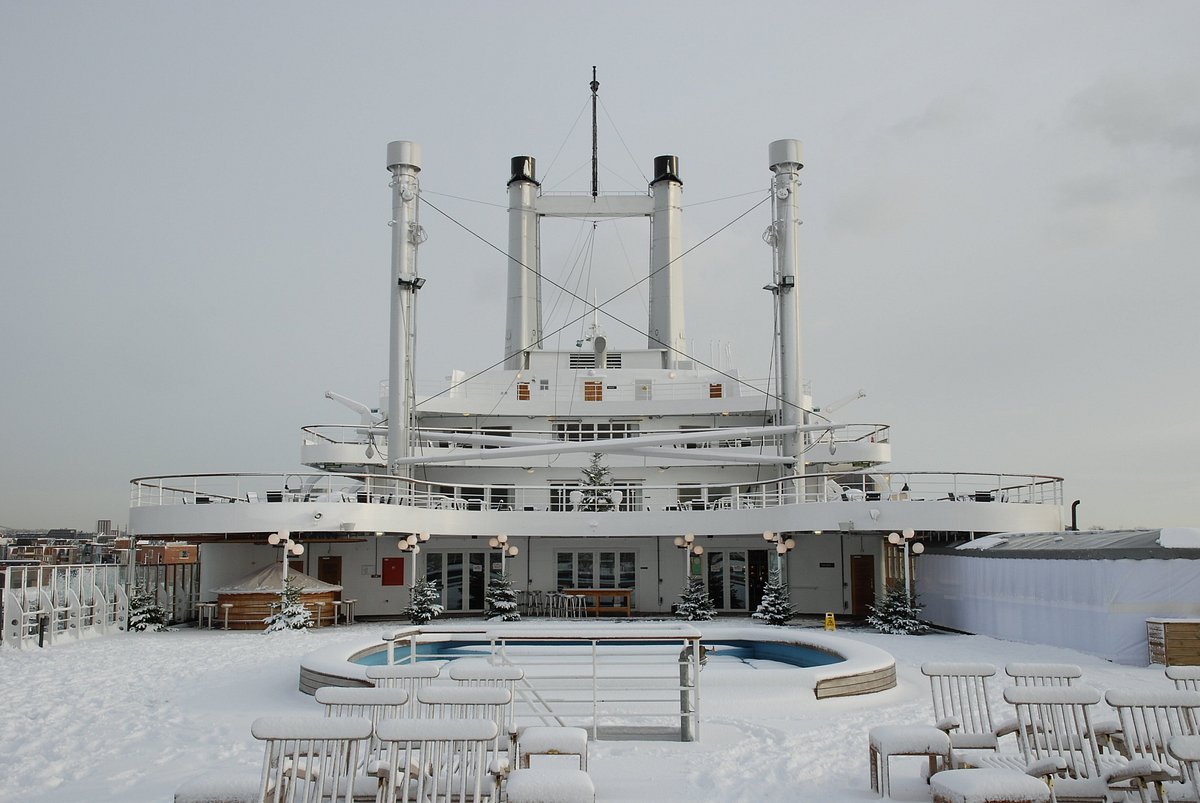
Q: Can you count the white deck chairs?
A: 12